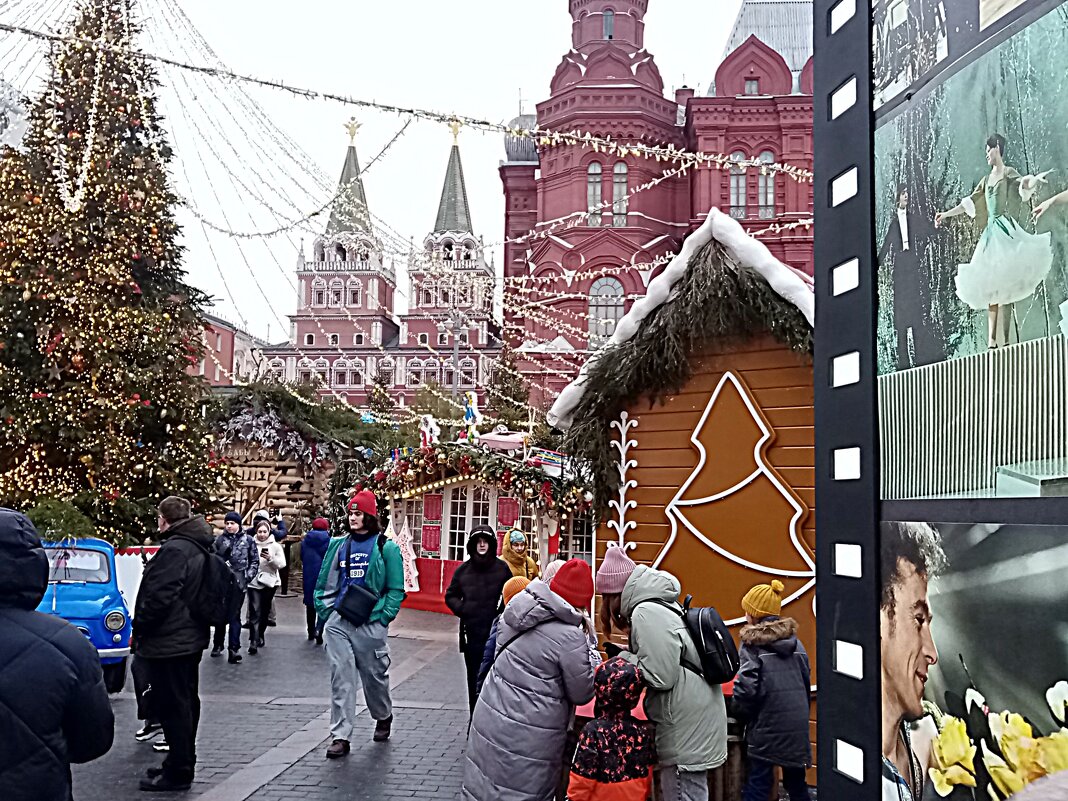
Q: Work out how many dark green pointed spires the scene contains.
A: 2